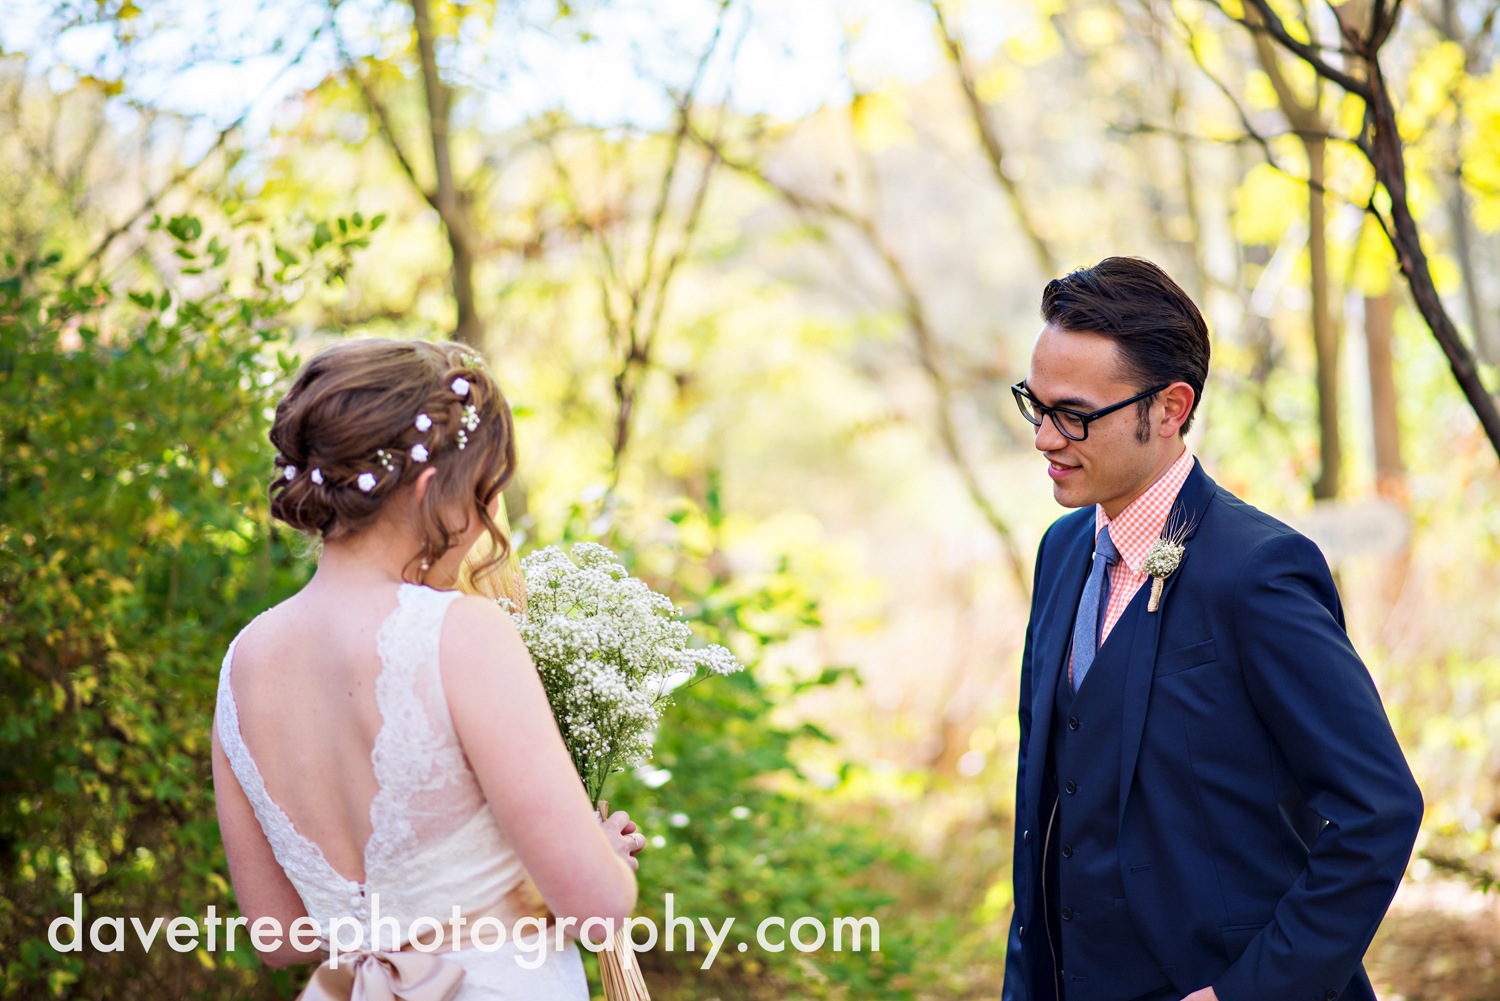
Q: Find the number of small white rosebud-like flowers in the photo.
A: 6